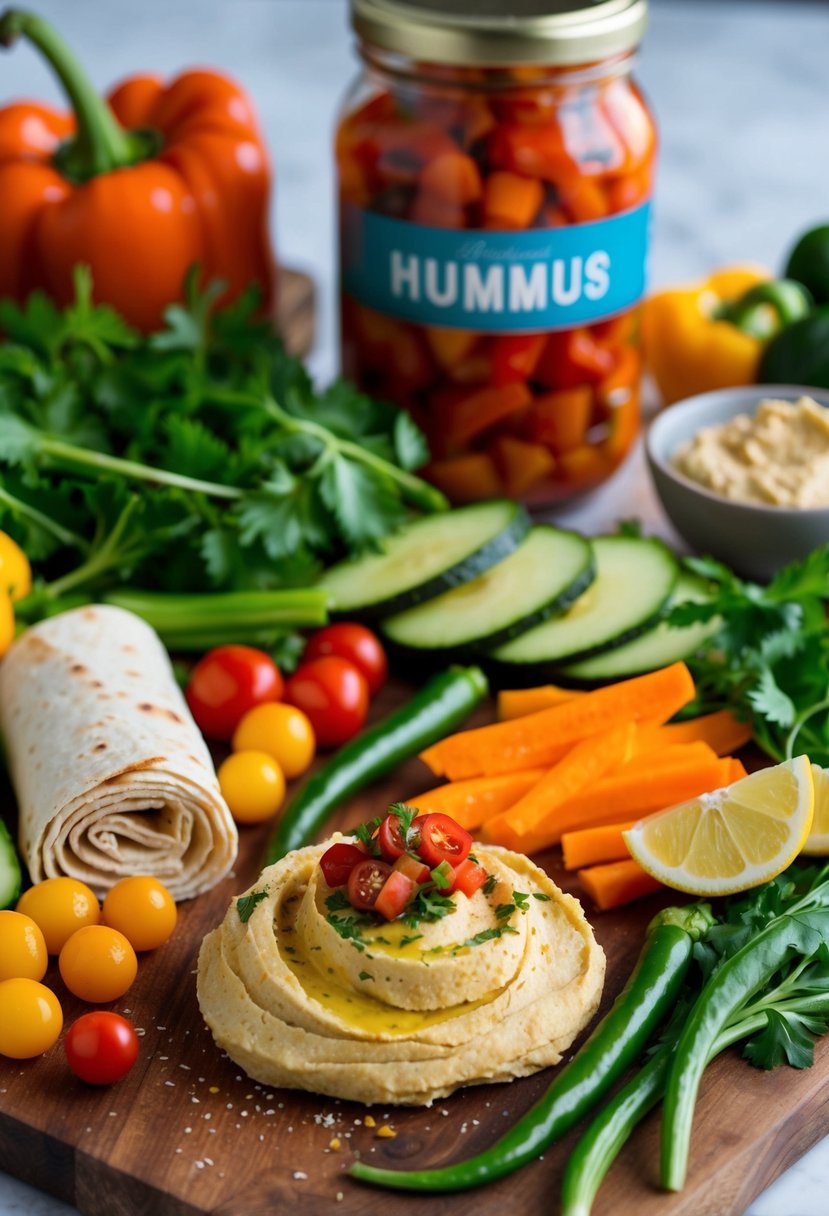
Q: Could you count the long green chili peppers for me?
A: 2